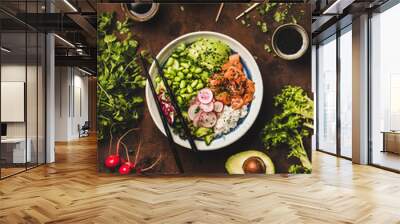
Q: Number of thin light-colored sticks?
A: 2